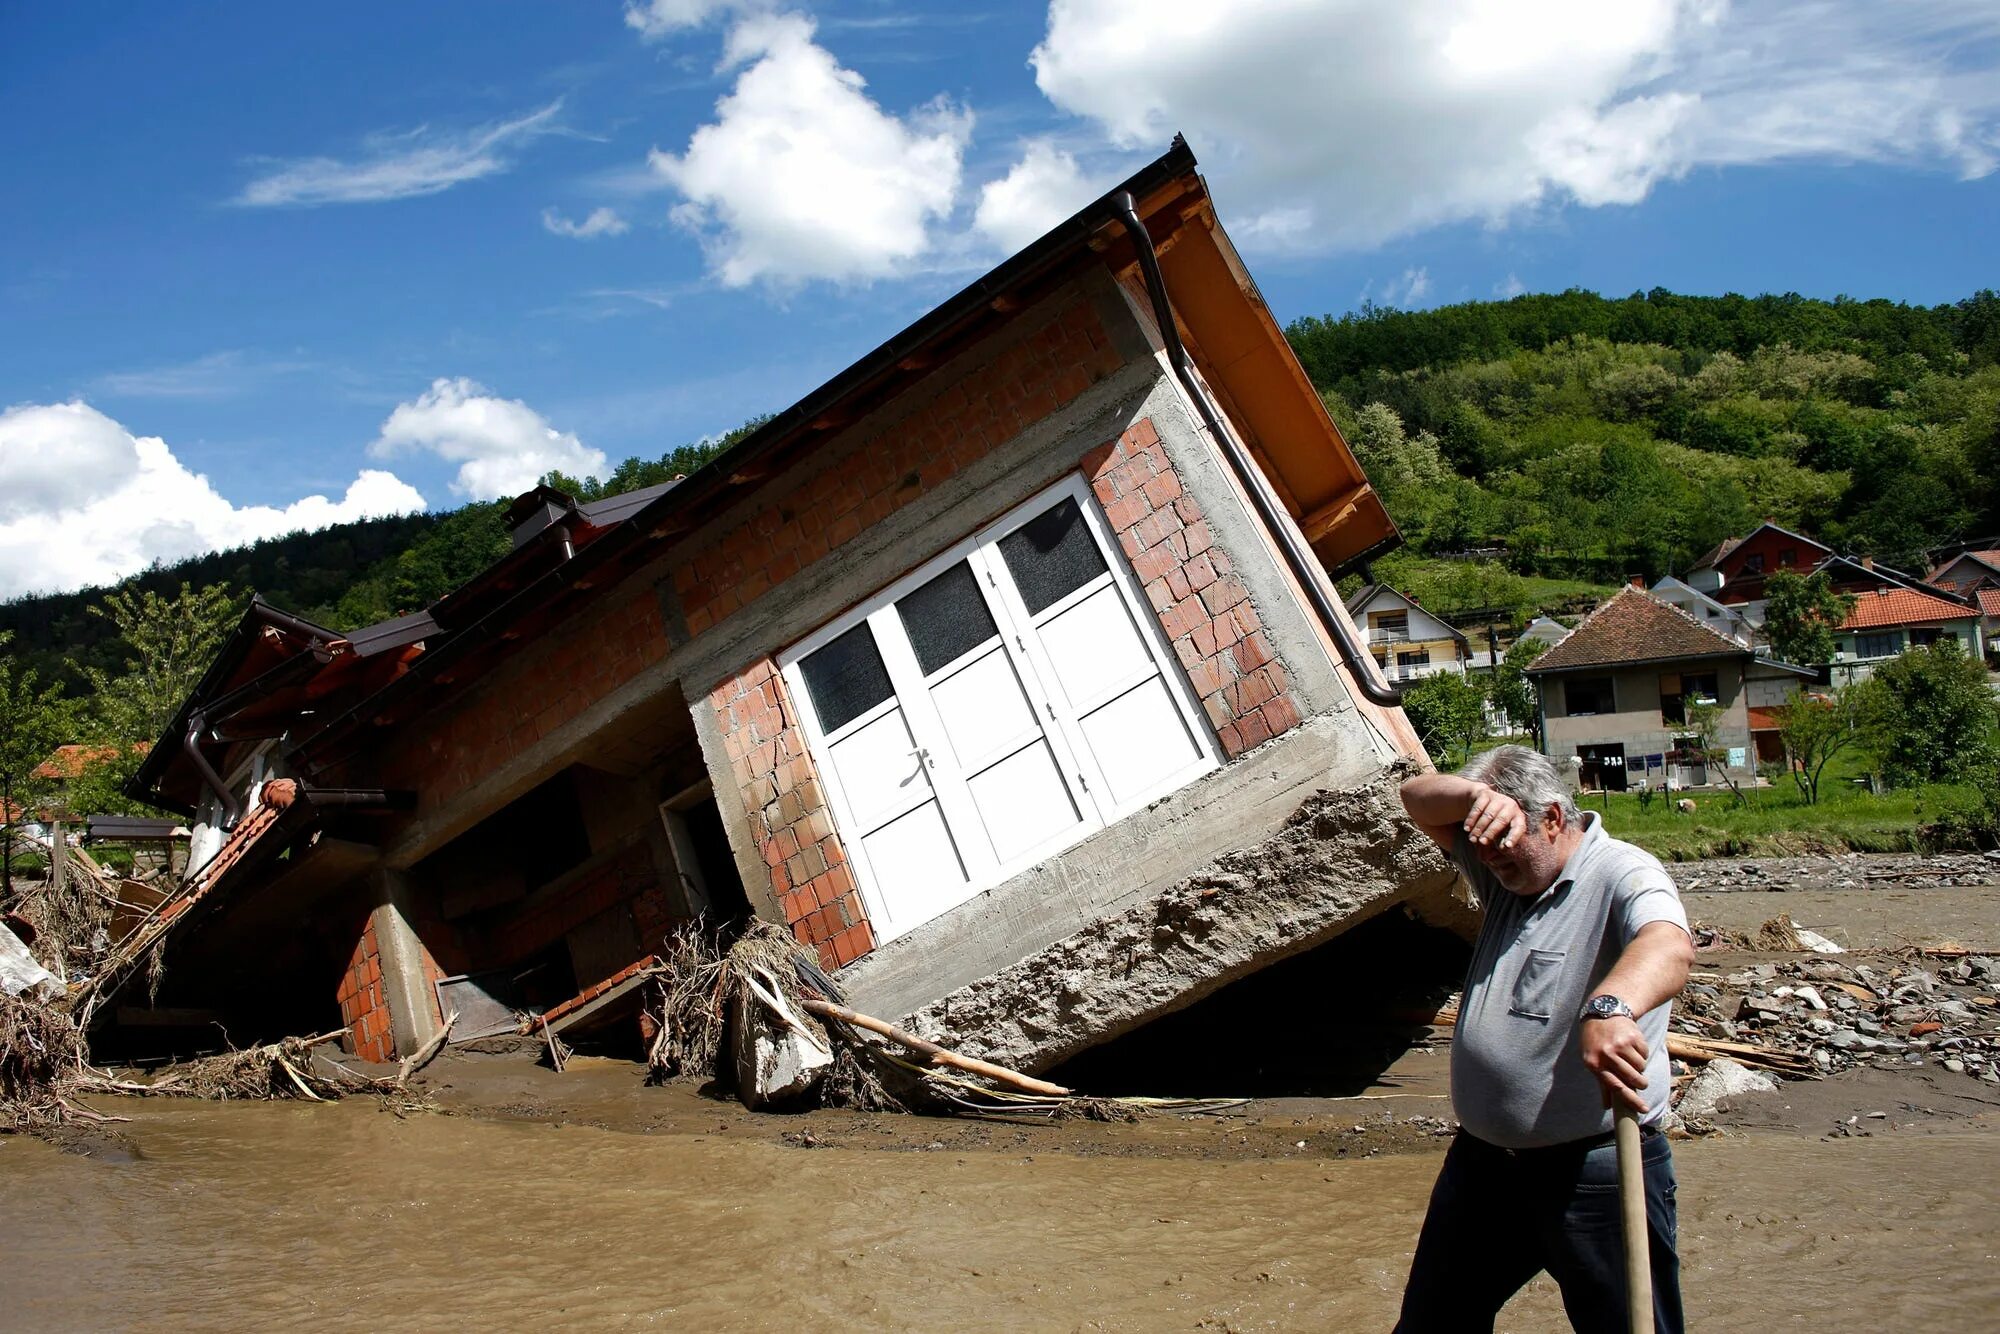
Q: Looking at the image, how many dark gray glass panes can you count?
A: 3